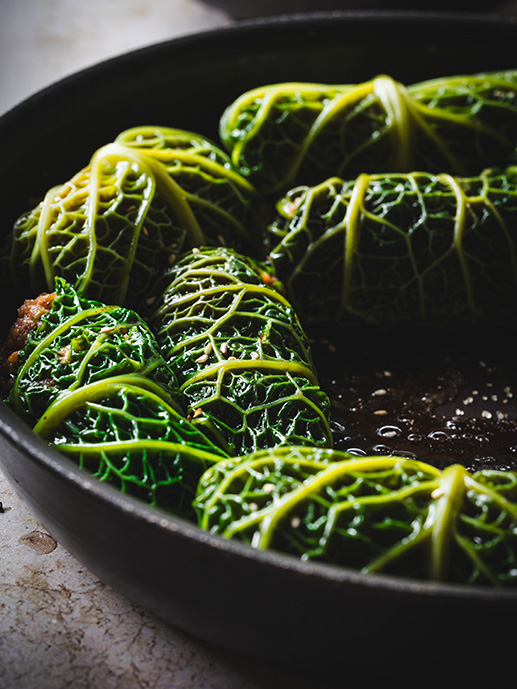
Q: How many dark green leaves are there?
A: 6